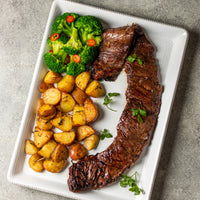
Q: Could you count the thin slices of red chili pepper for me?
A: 4